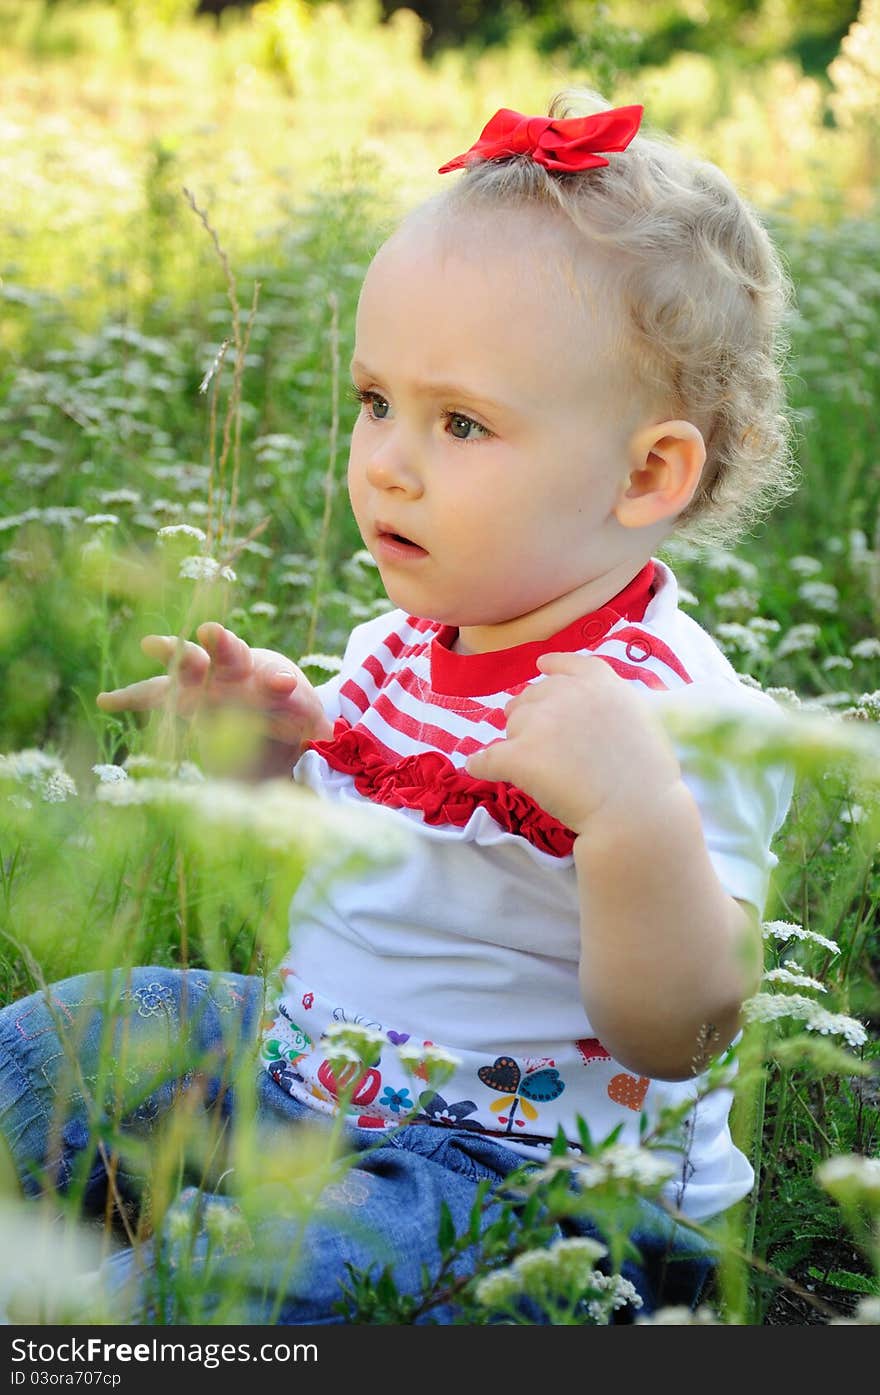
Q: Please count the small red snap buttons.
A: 2